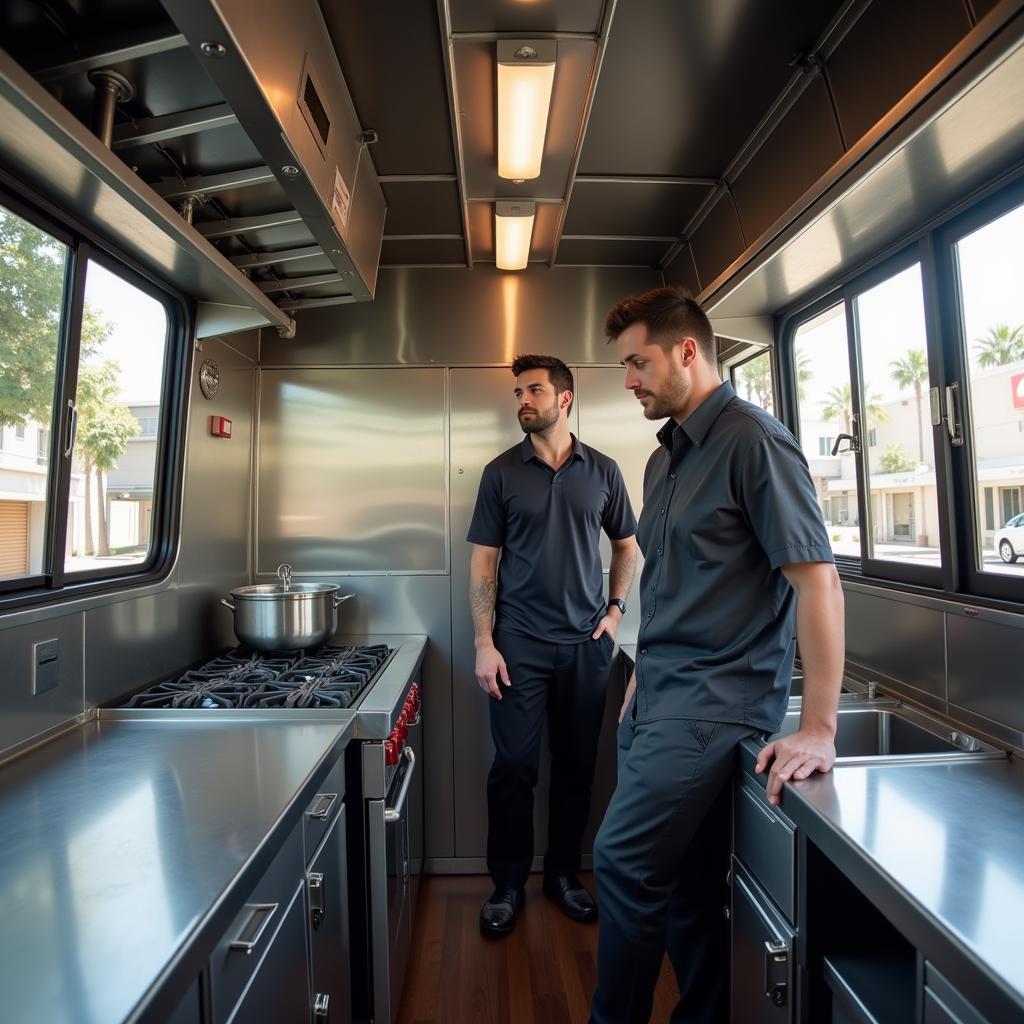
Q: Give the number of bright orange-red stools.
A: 0